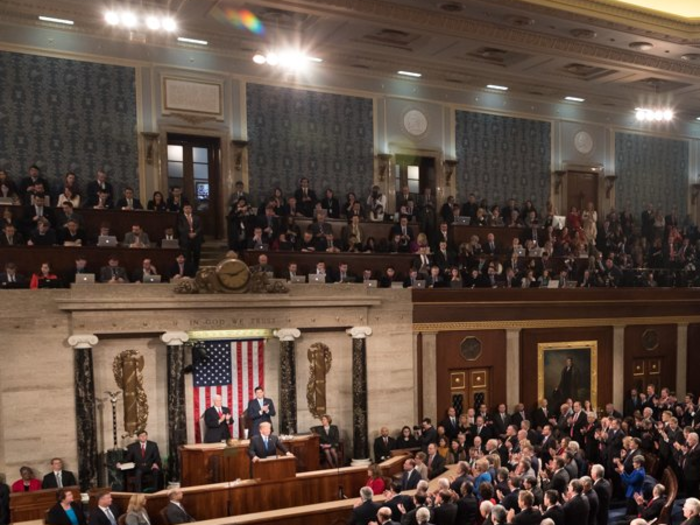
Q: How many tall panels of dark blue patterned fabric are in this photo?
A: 4